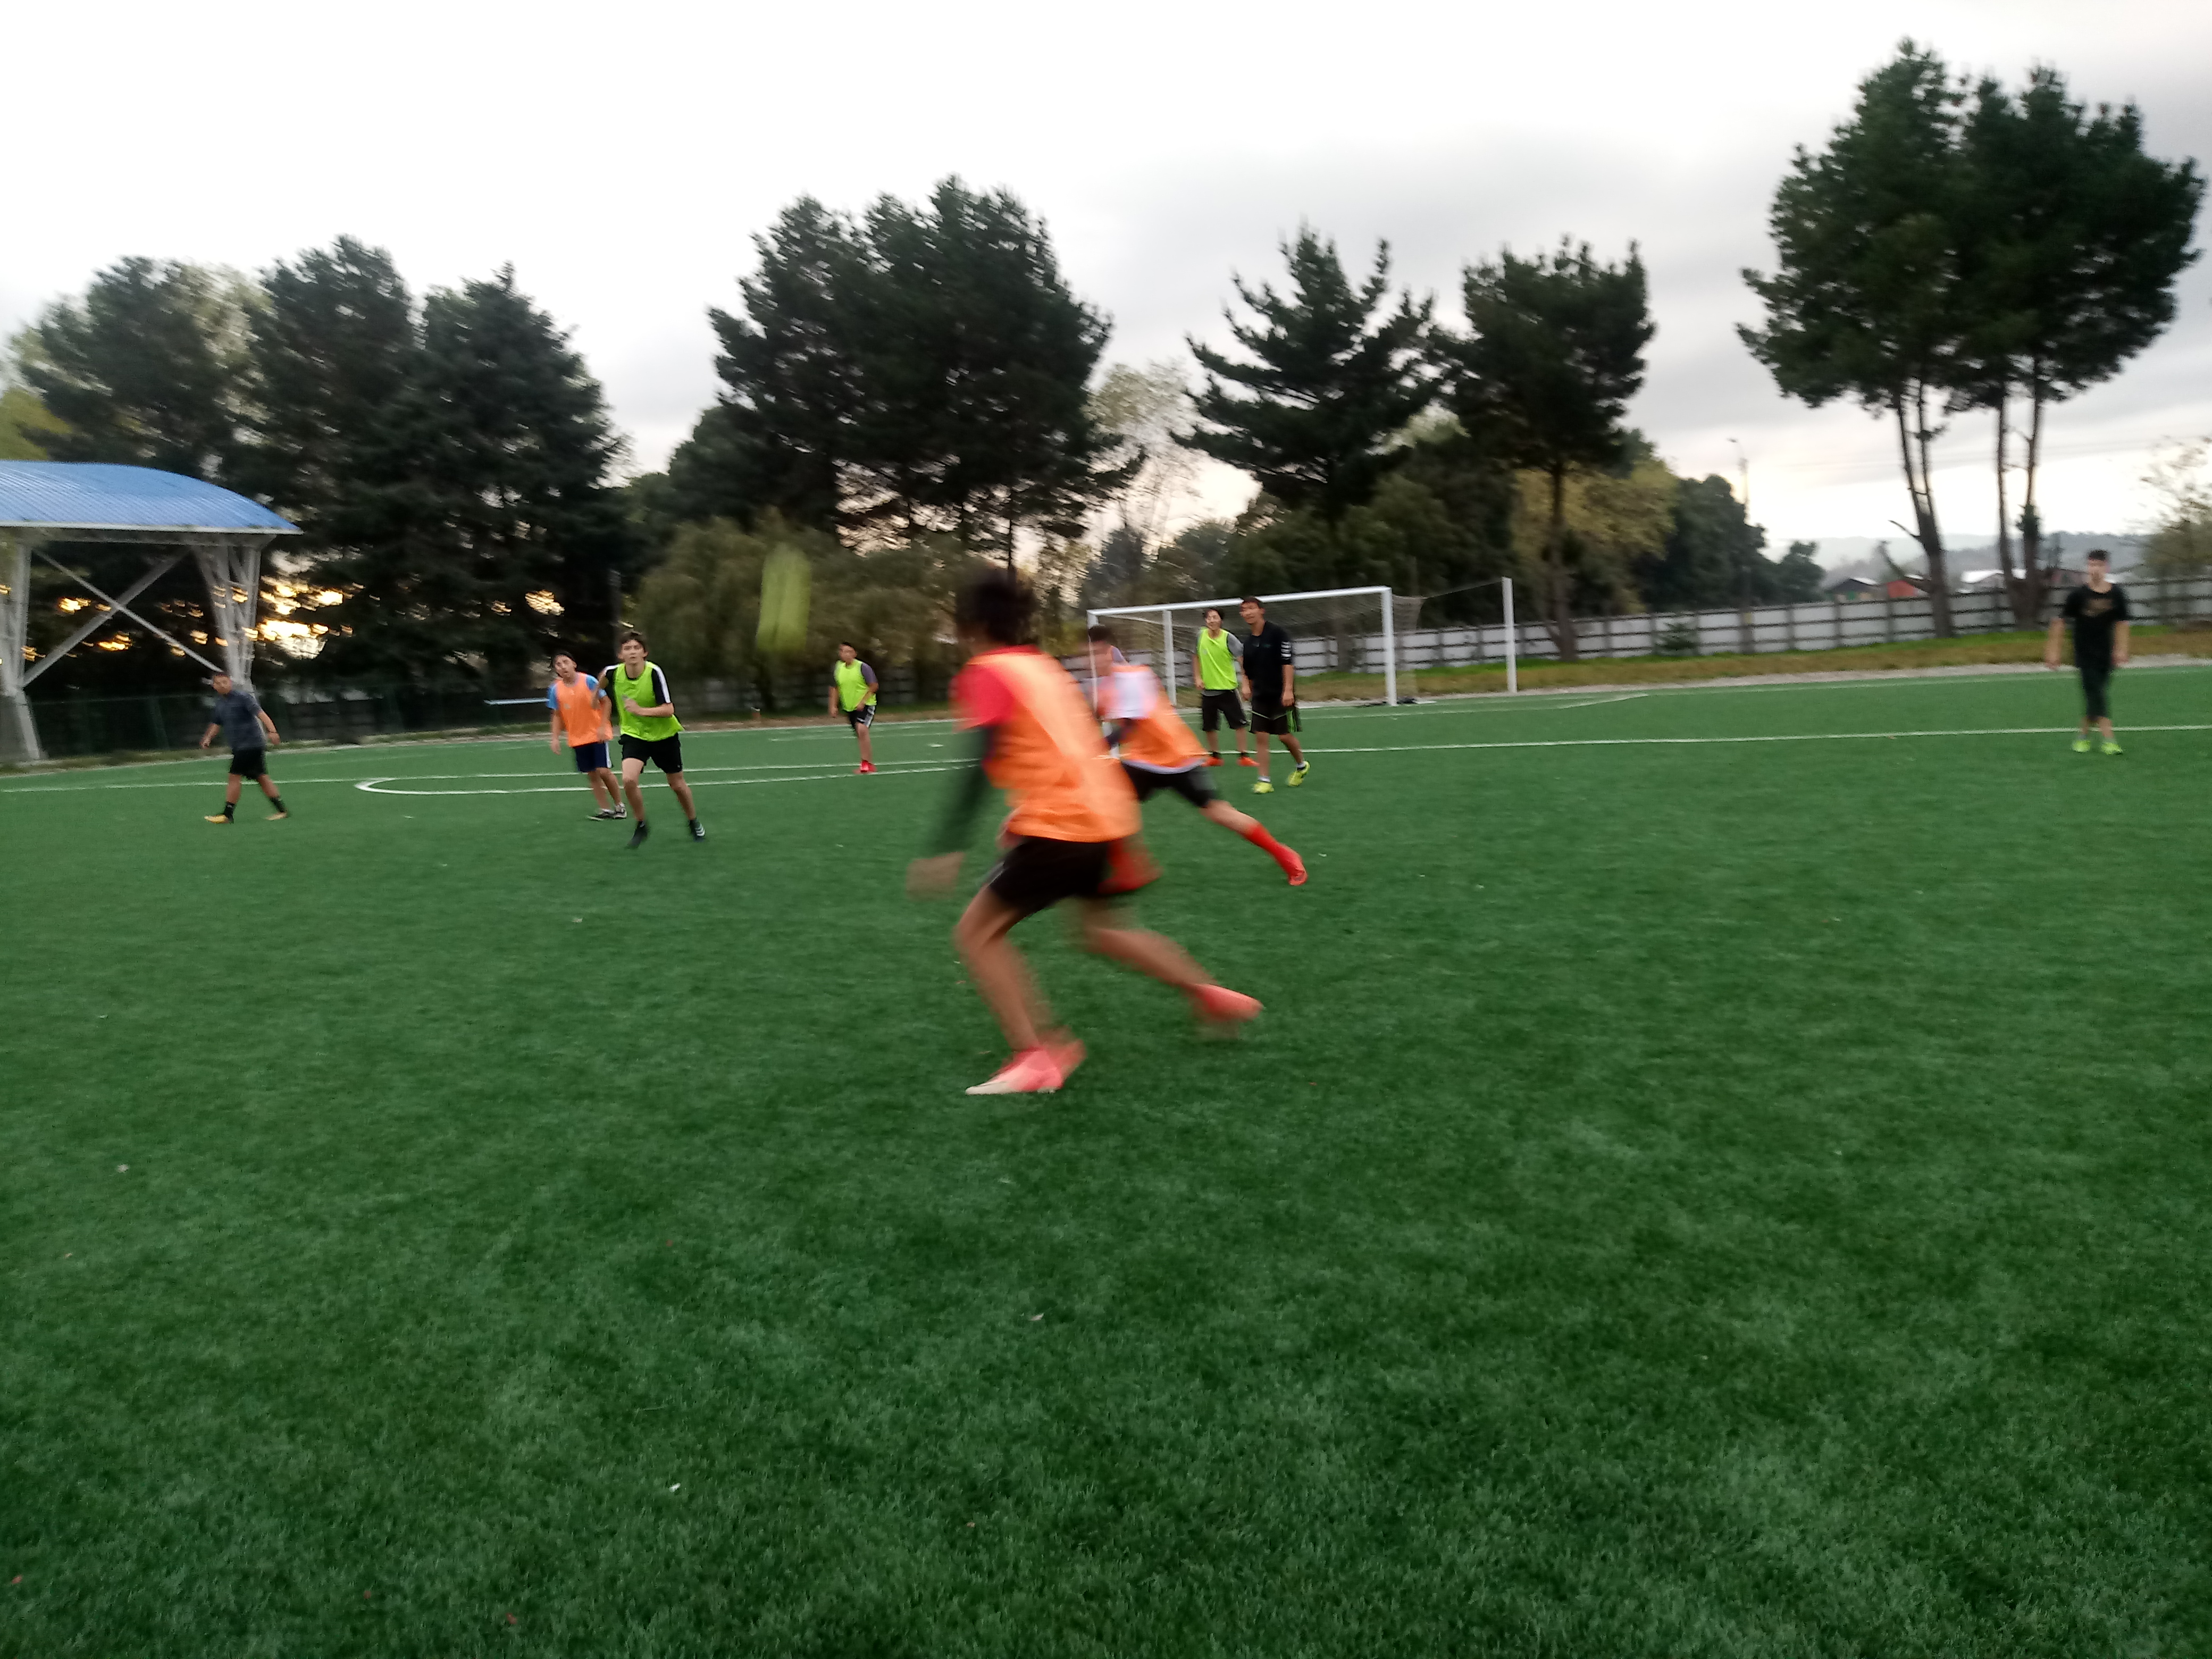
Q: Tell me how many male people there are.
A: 9